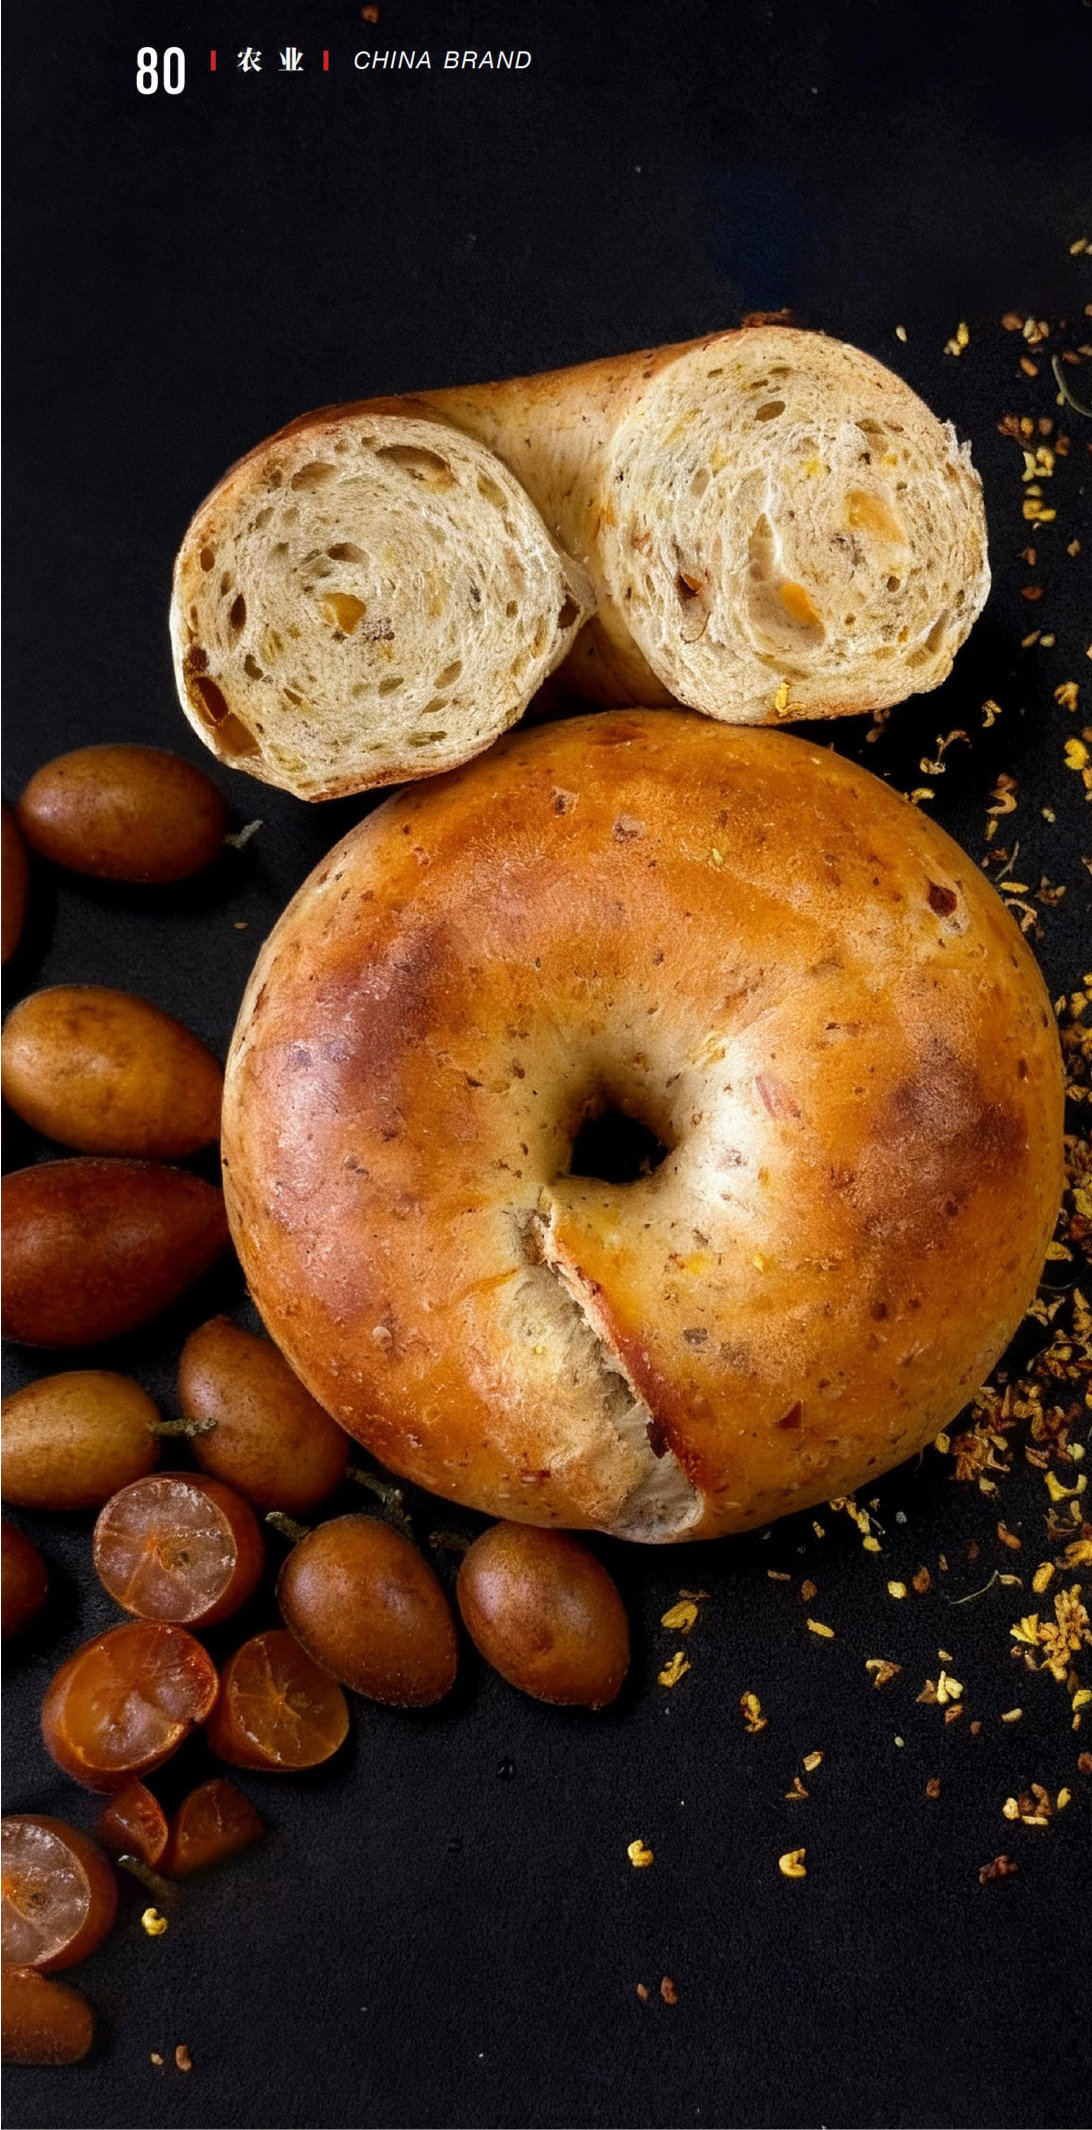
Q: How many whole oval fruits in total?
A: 7